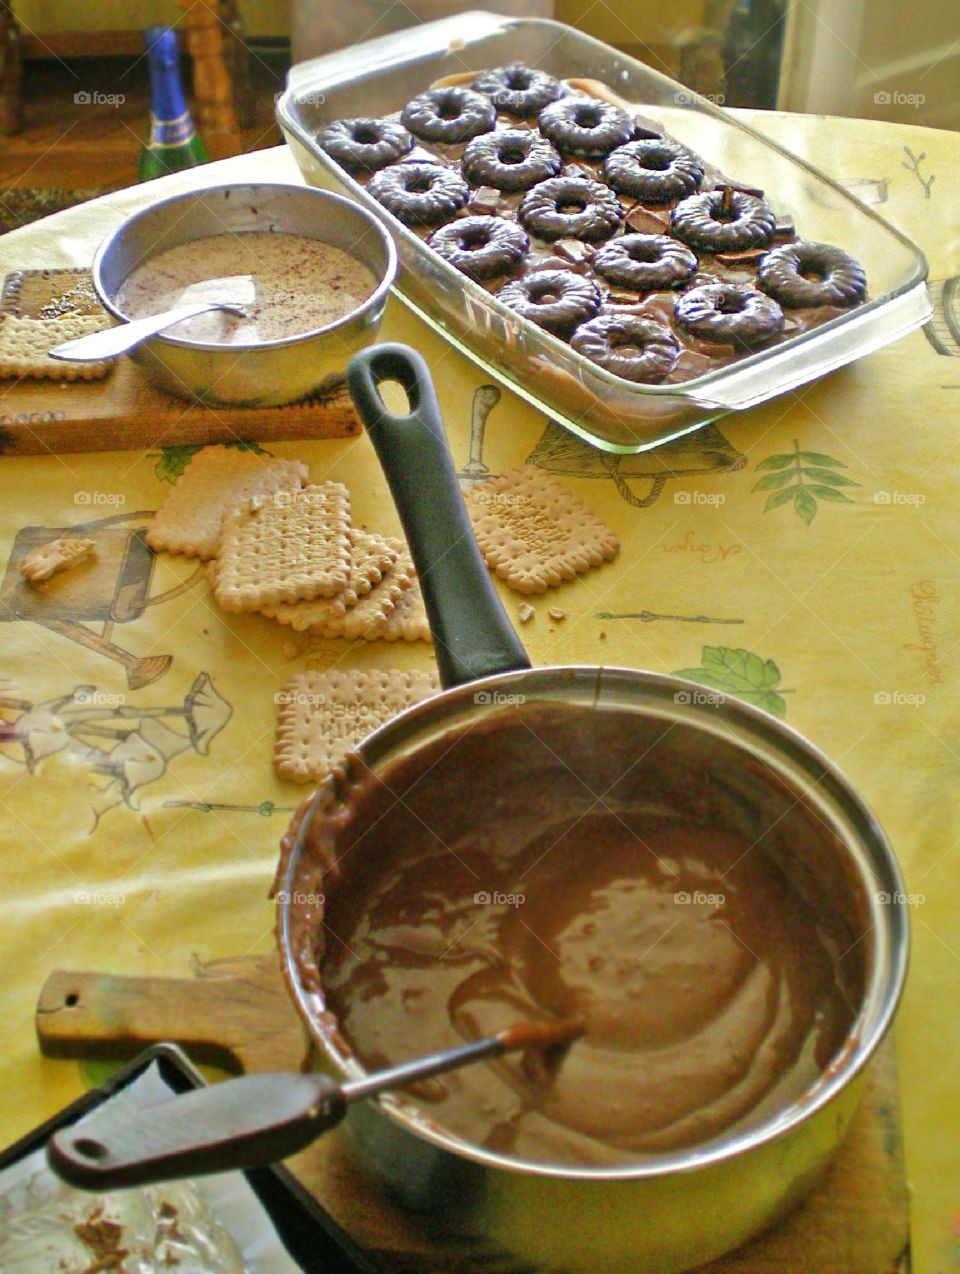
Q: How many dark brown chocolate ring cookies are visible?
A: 15